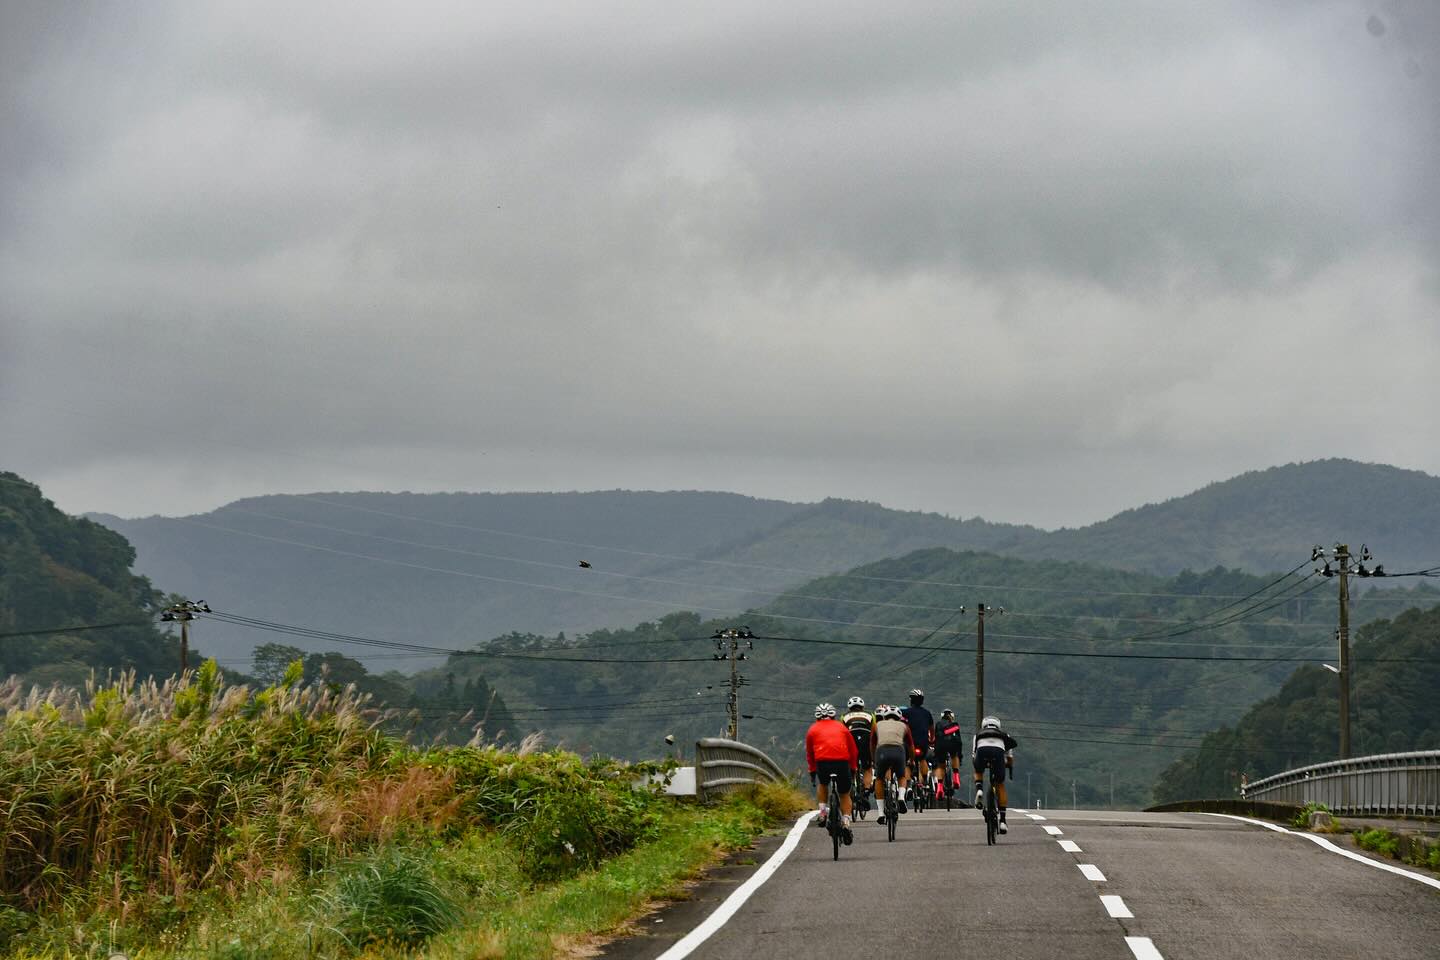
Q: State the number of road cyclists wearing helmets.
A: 7